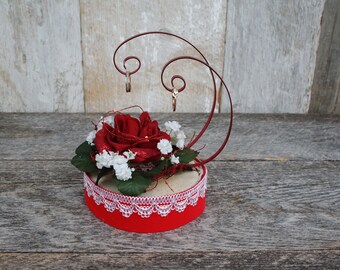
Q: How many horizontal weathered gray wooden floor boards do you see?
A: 3